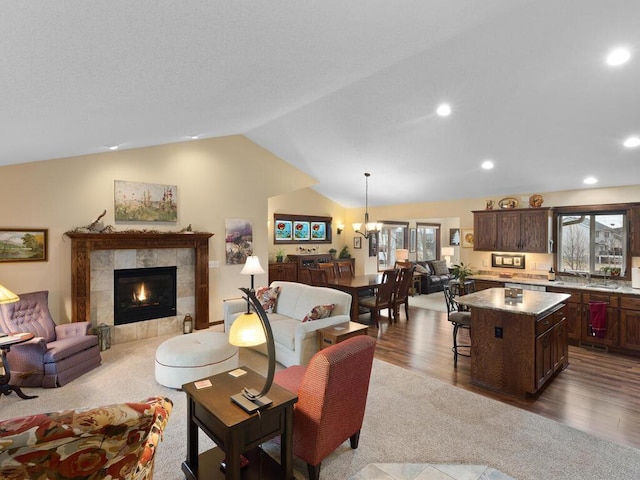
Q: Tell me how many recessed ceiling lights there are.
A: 7